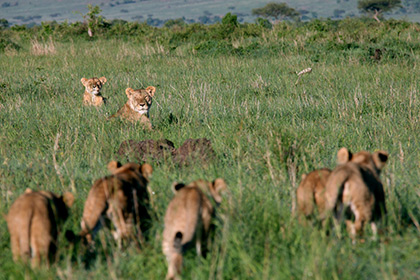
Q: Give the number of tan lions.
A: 7